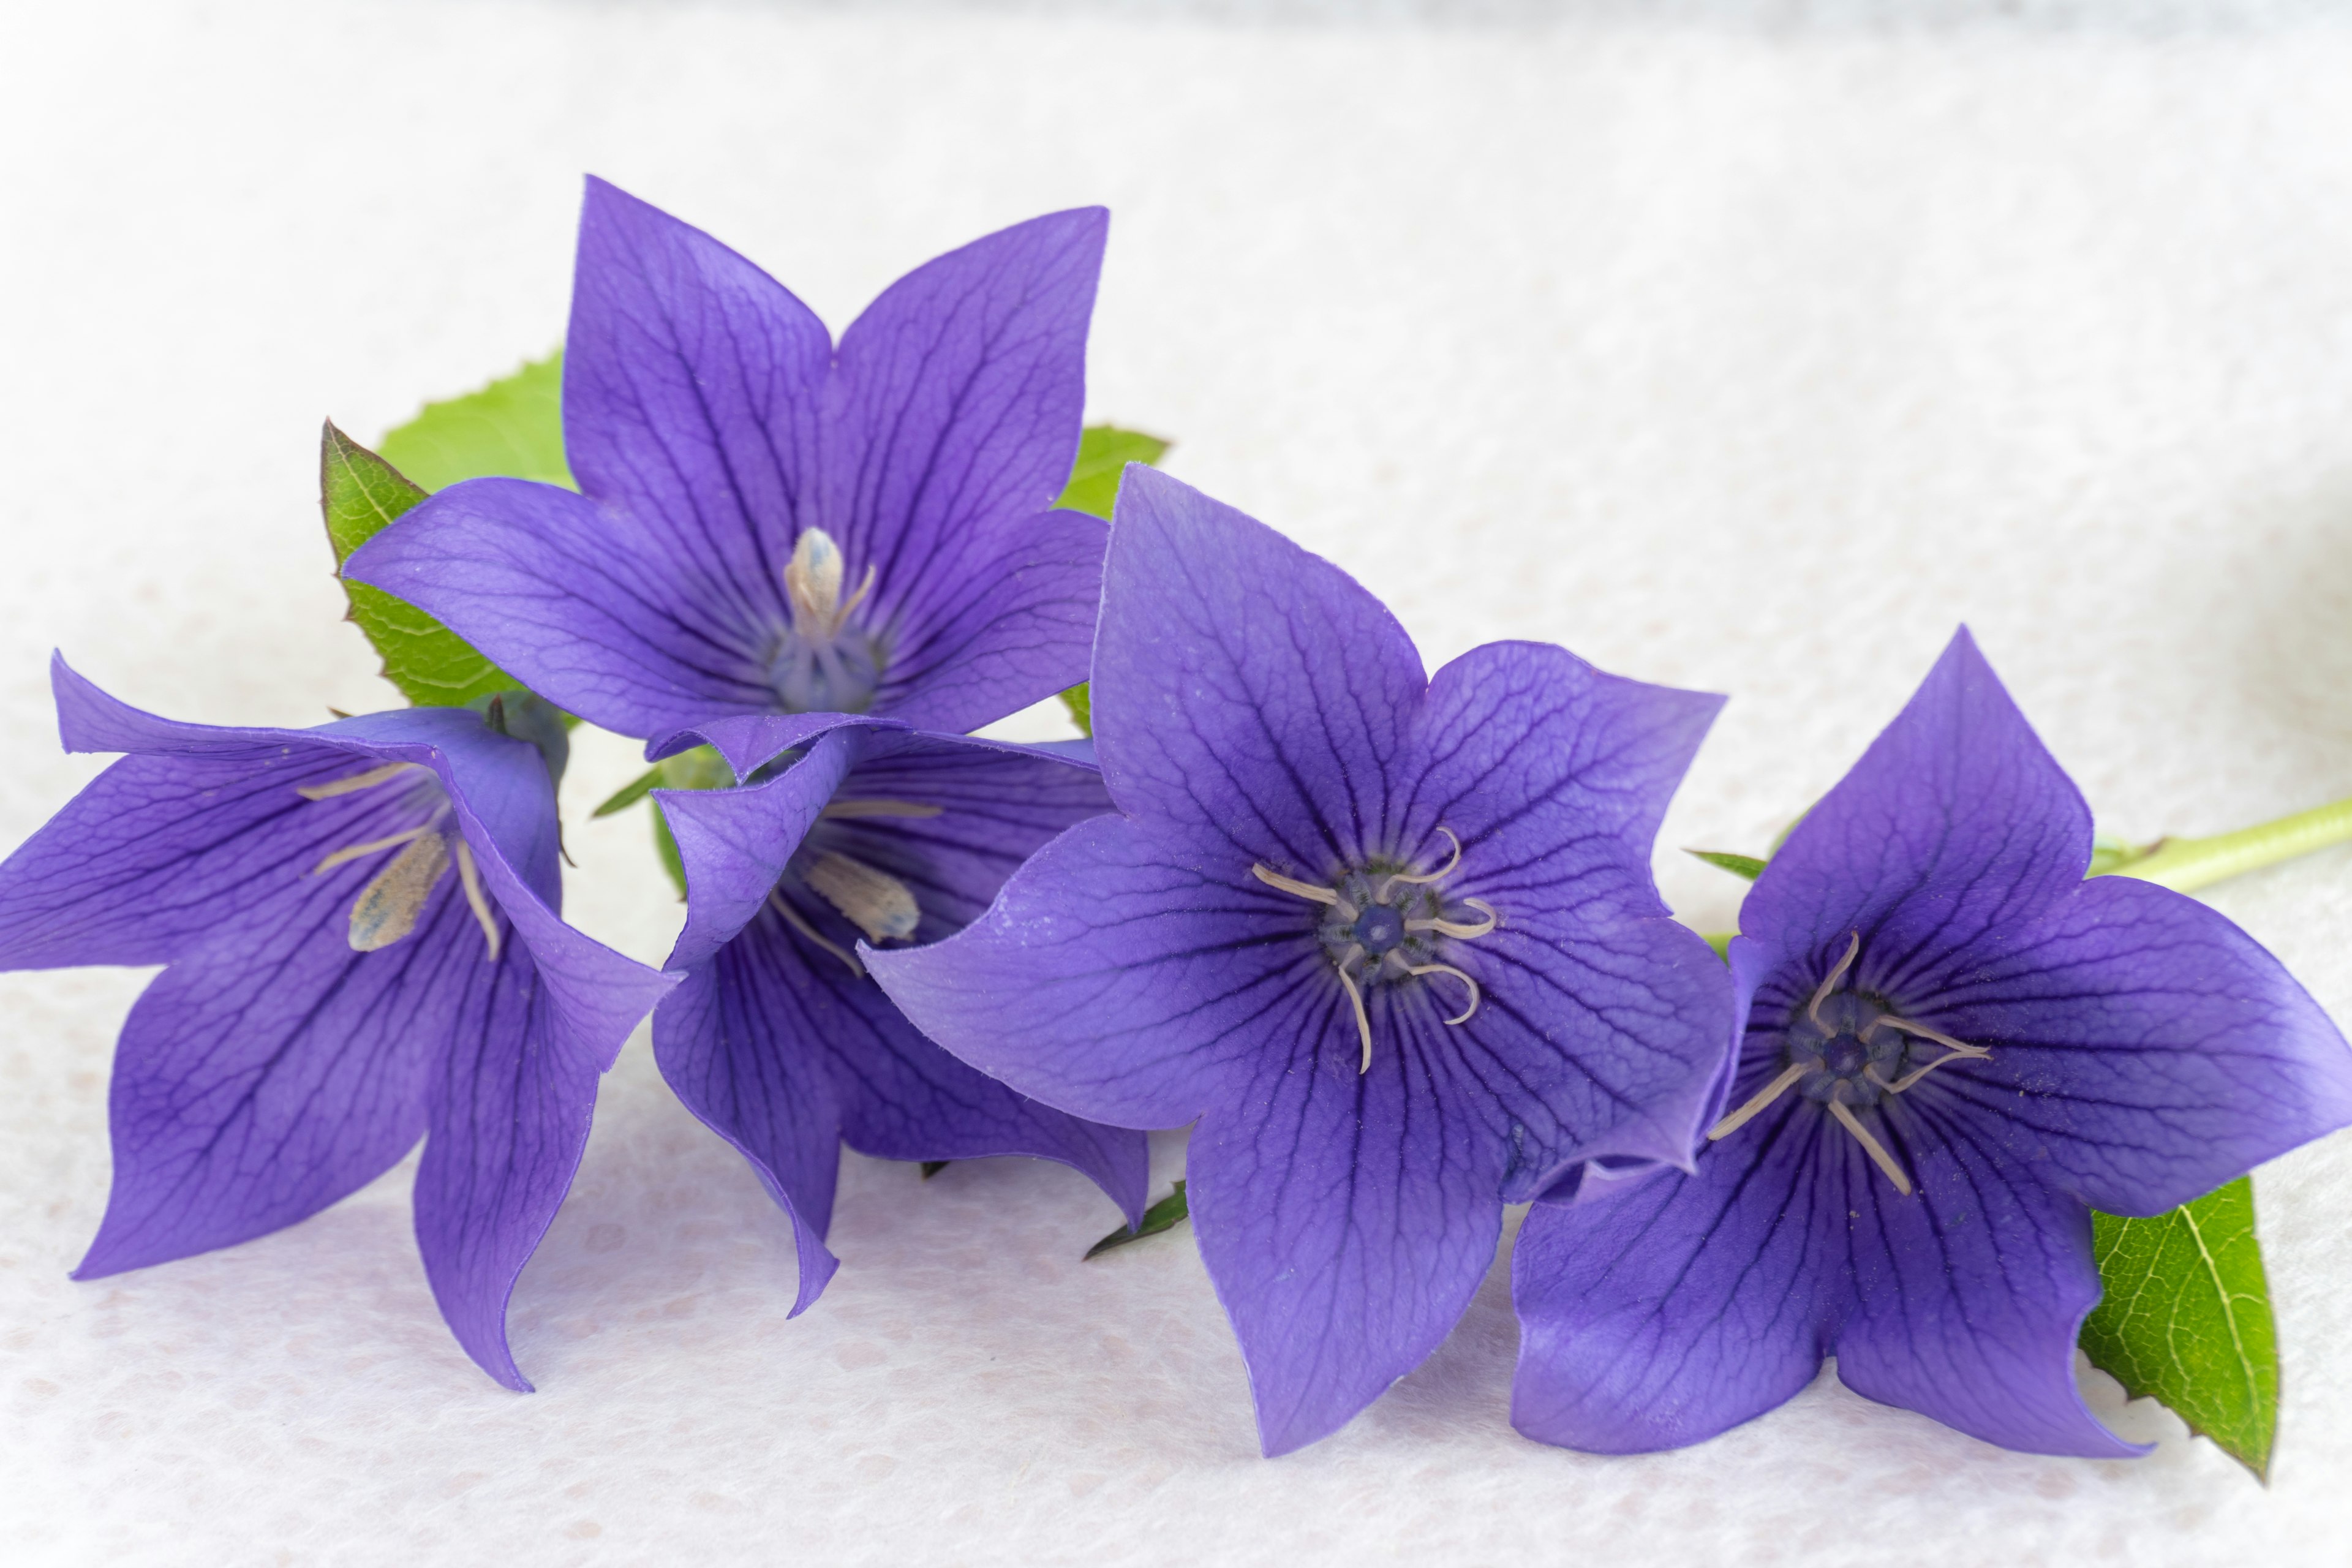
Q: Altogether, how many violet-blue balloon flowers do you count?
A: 5